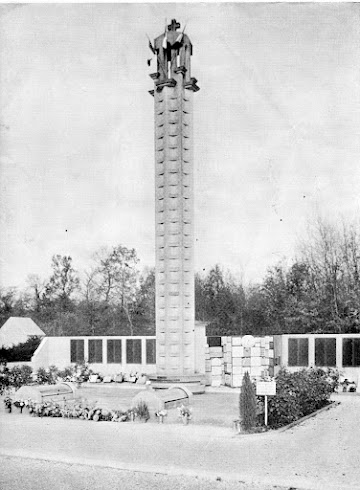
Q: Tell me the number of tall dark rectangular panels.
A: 8